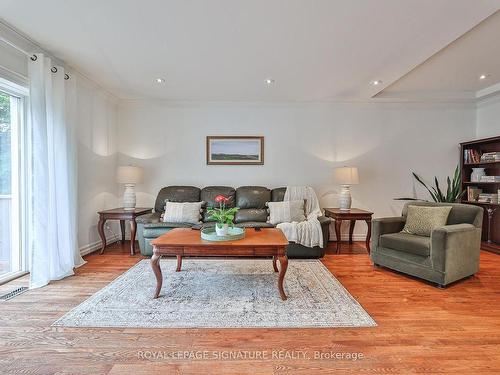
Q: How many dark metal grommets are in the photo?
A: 3